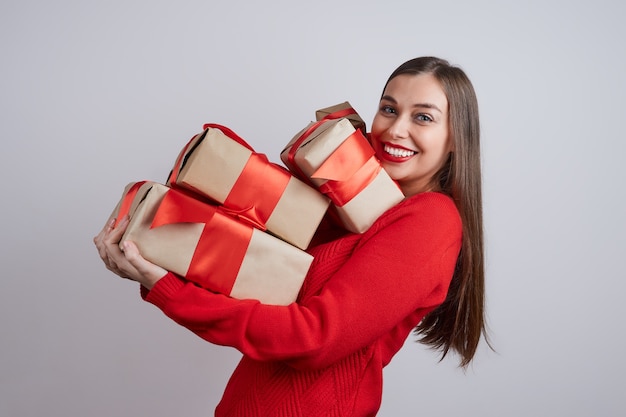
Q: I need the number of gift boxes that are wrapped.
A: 4